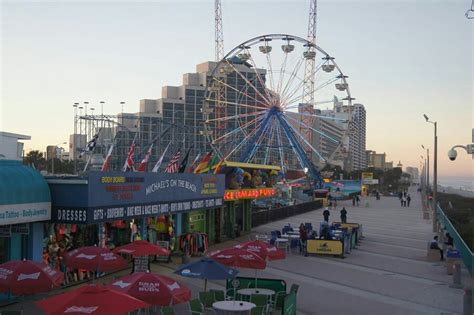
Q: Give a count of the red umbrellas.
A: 7